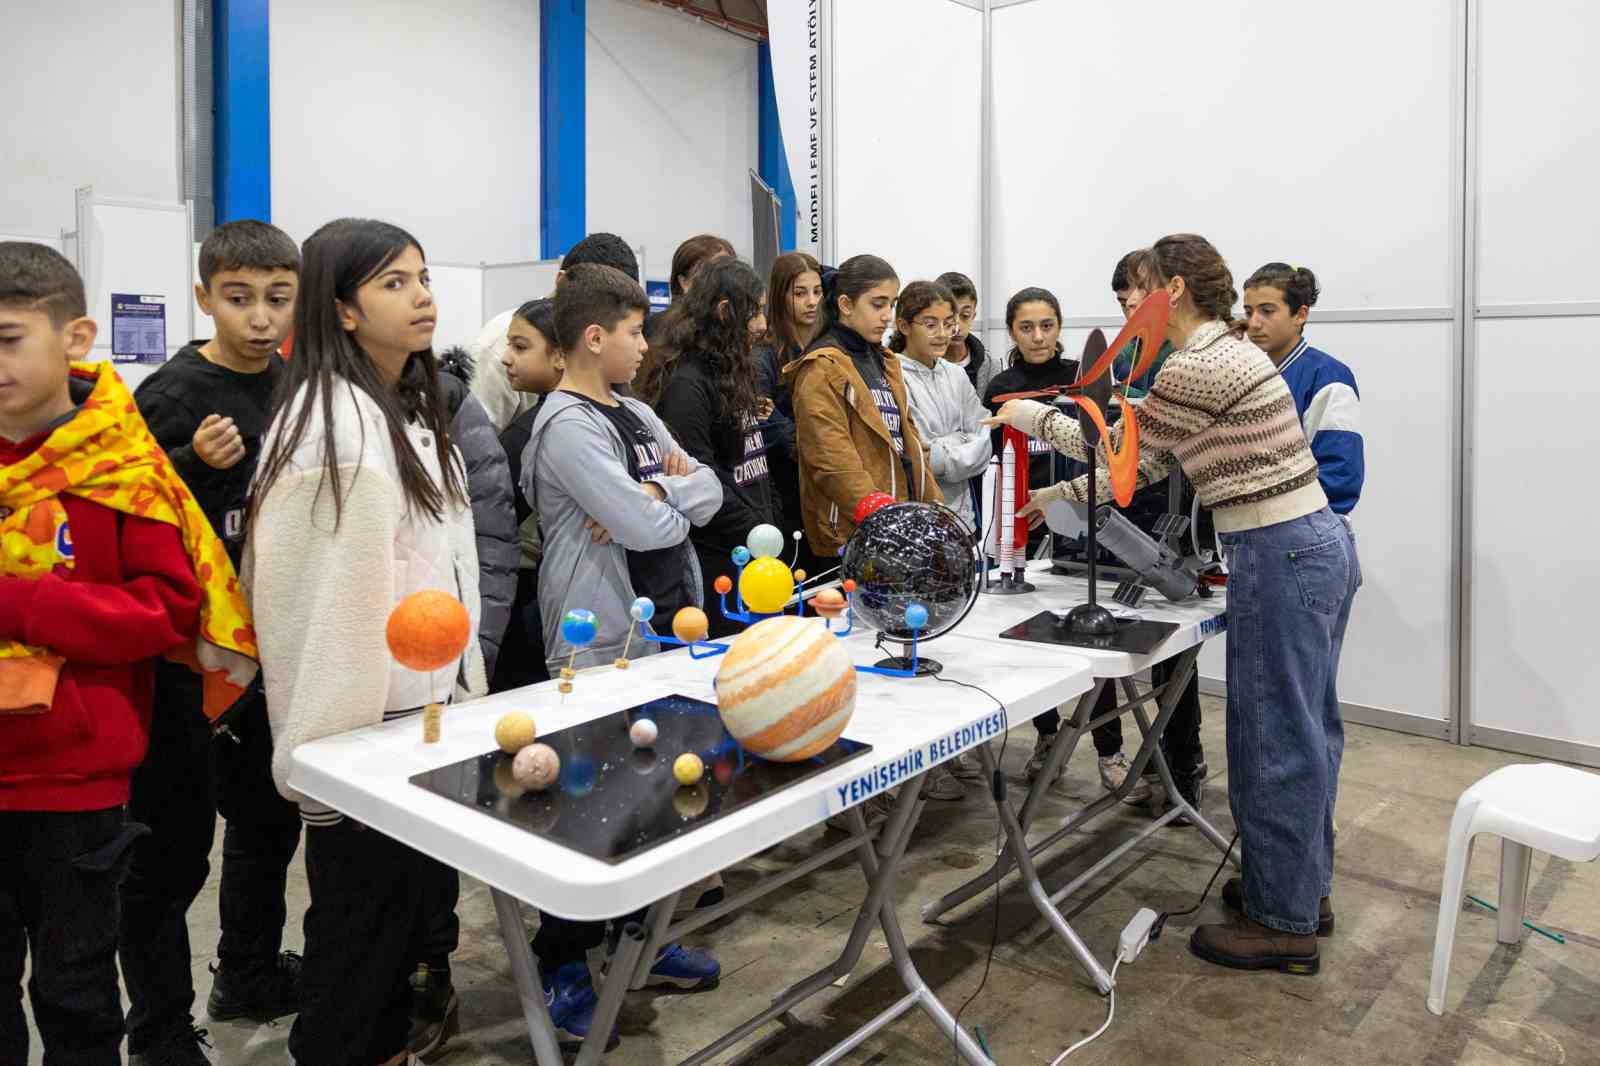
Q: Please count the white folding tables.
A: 2